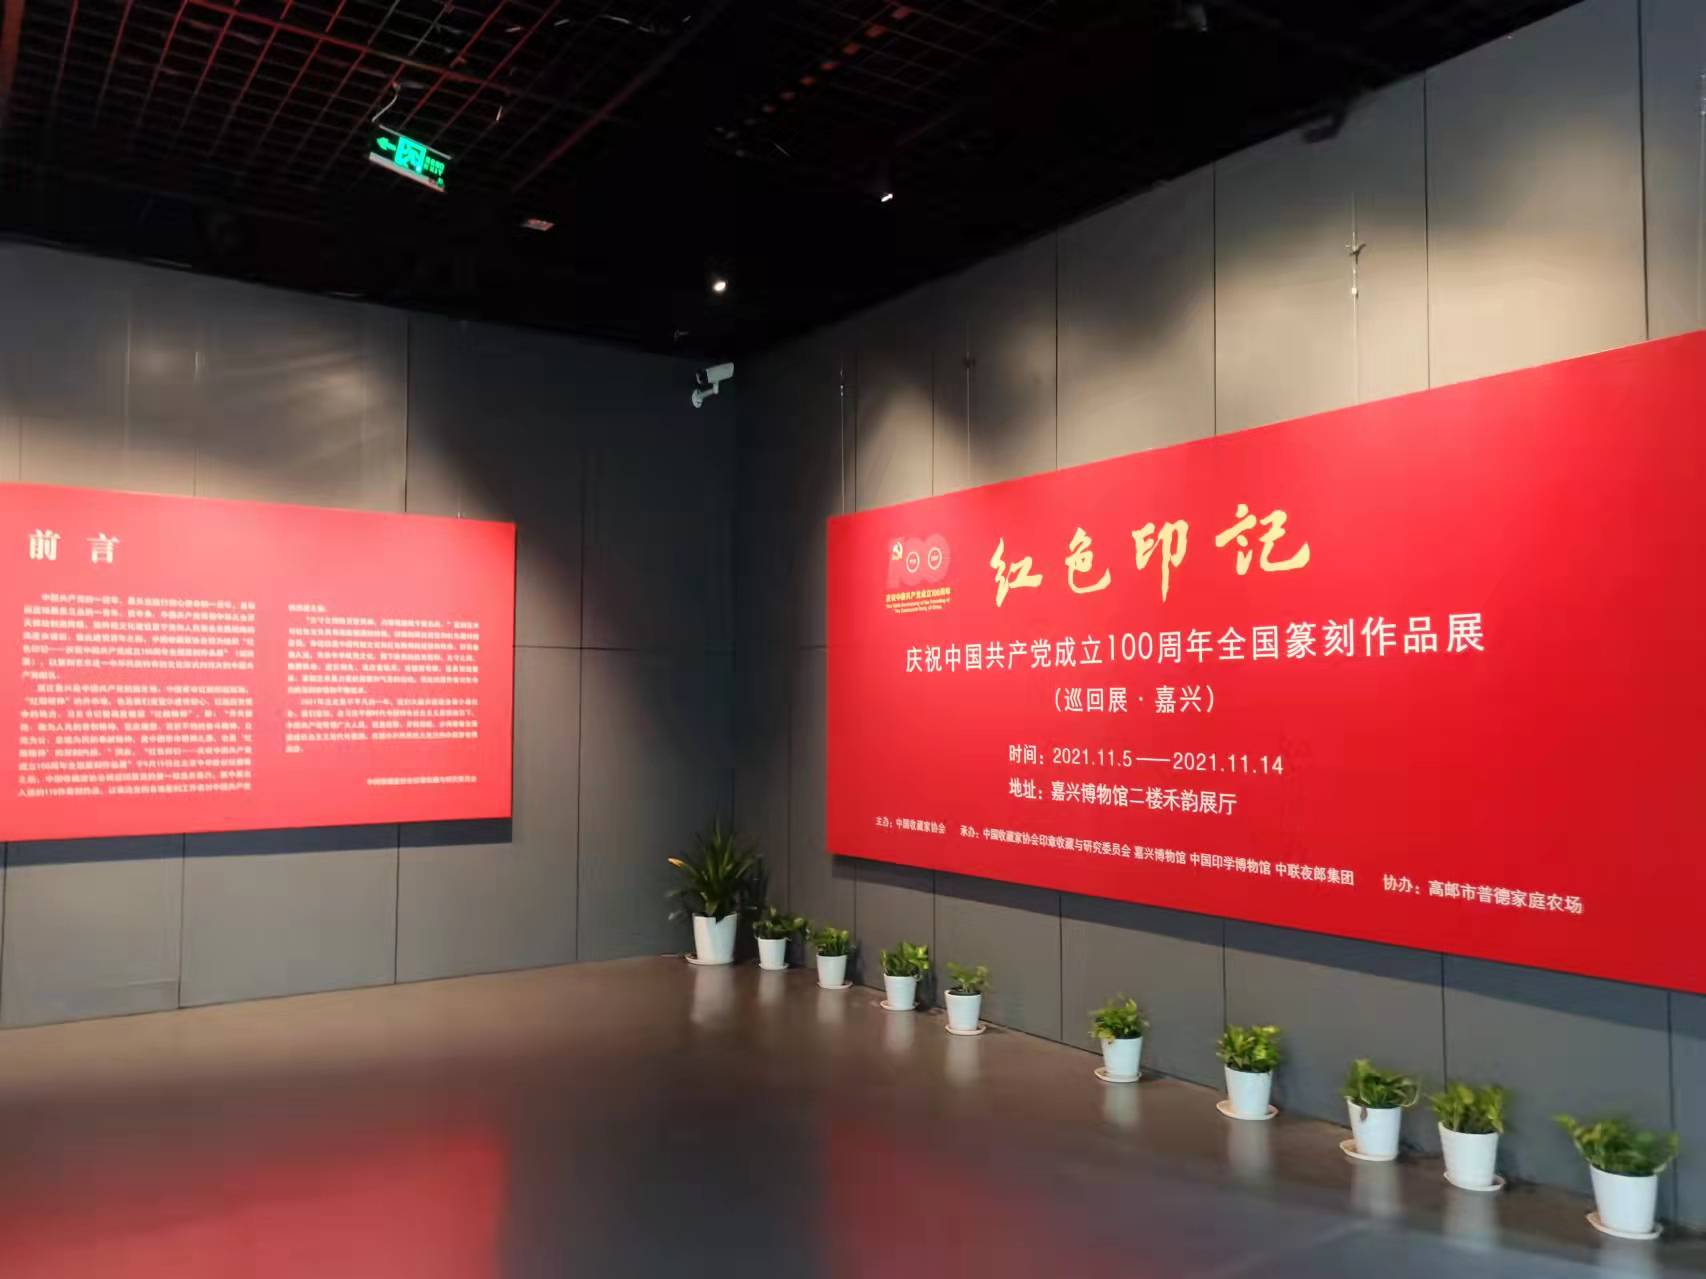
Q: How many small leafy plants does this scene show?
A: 9